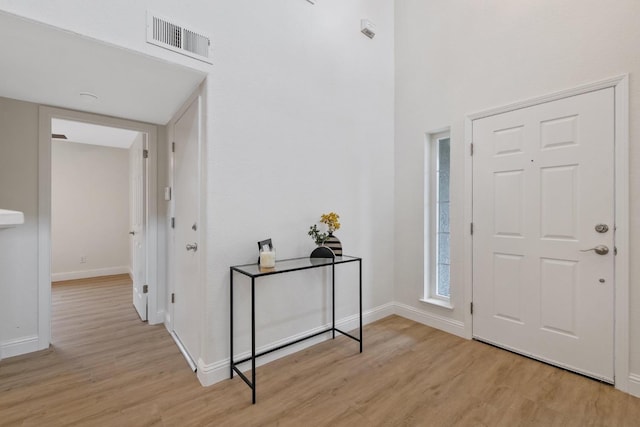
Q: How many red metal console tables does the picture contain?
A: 0